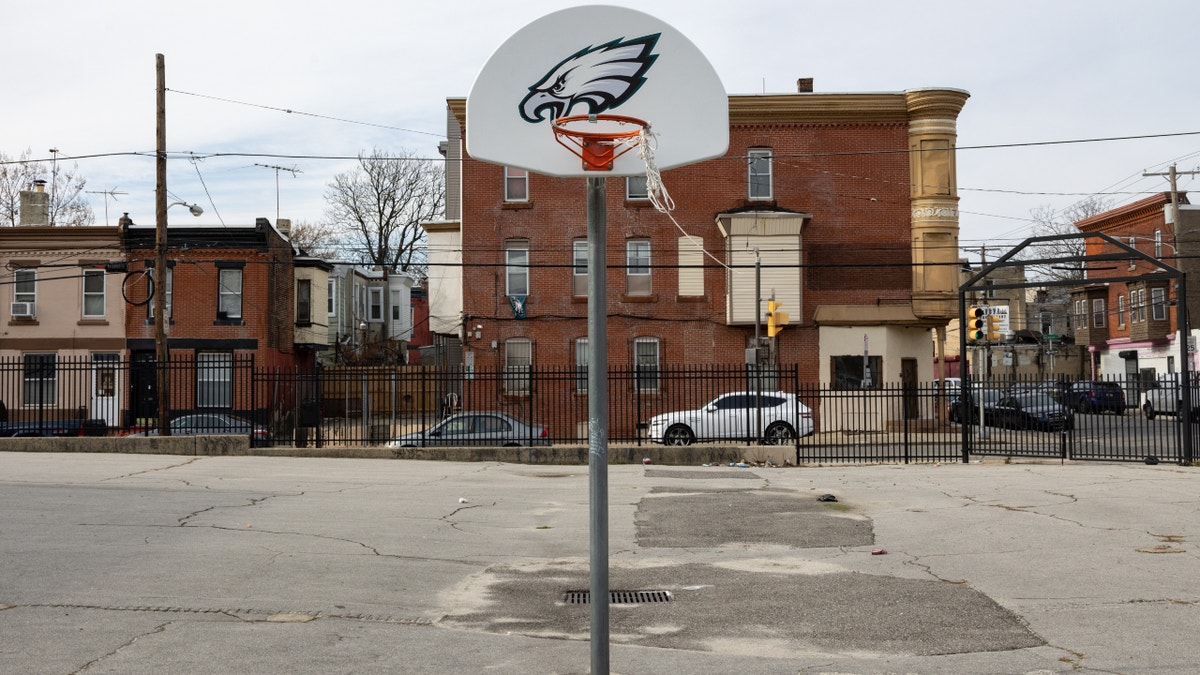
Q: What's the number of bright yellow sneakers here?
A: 0